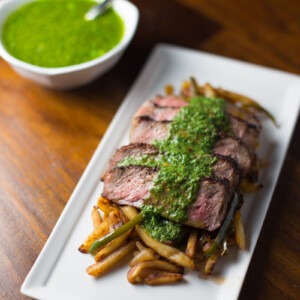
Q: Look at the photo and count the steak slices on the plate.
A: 5